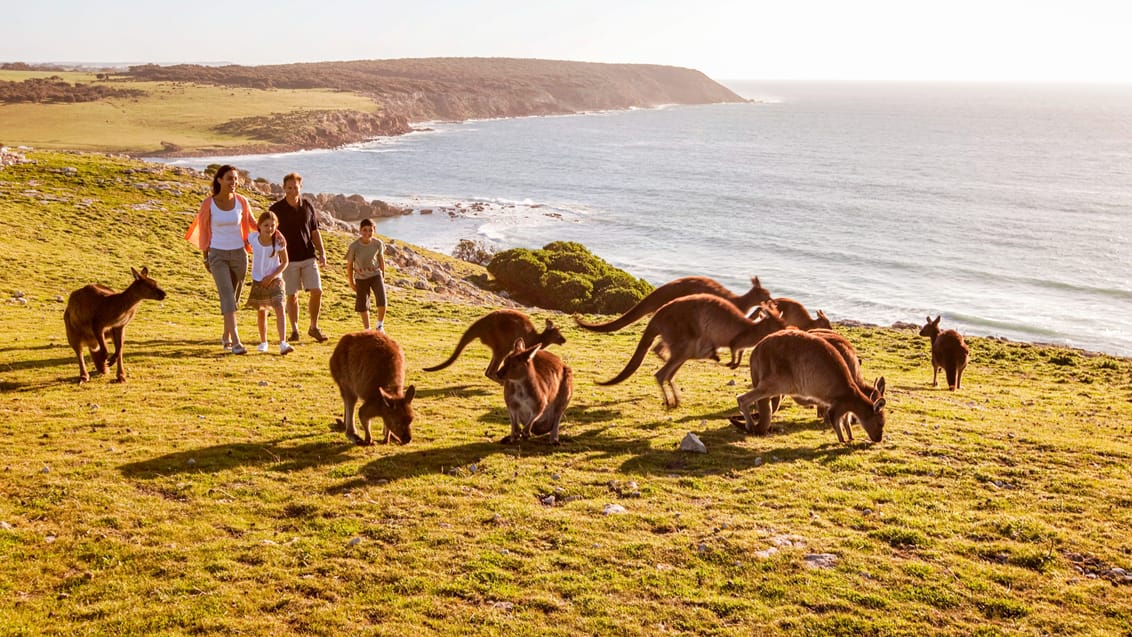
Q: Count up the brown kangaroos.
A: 10